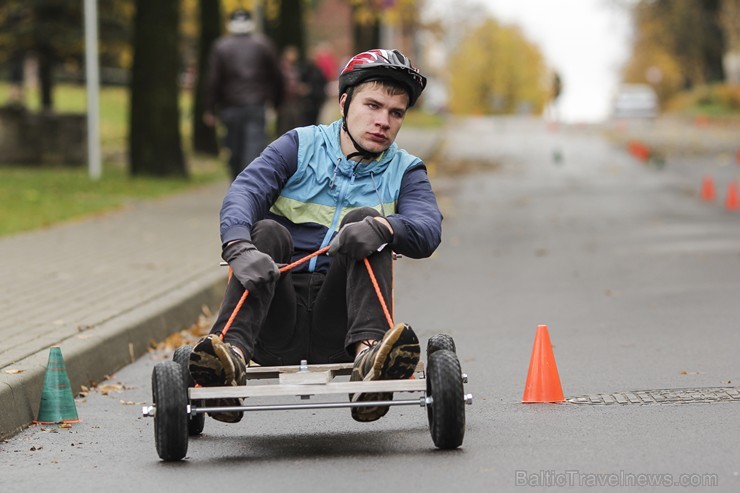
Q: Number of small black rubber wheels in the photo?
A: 4